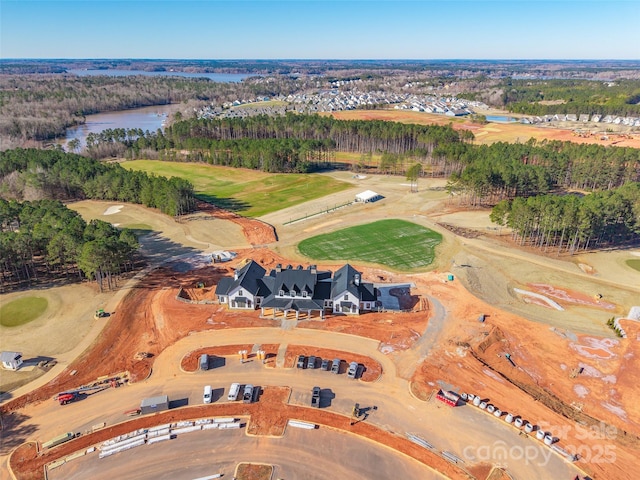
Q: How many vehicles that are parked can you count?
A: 10